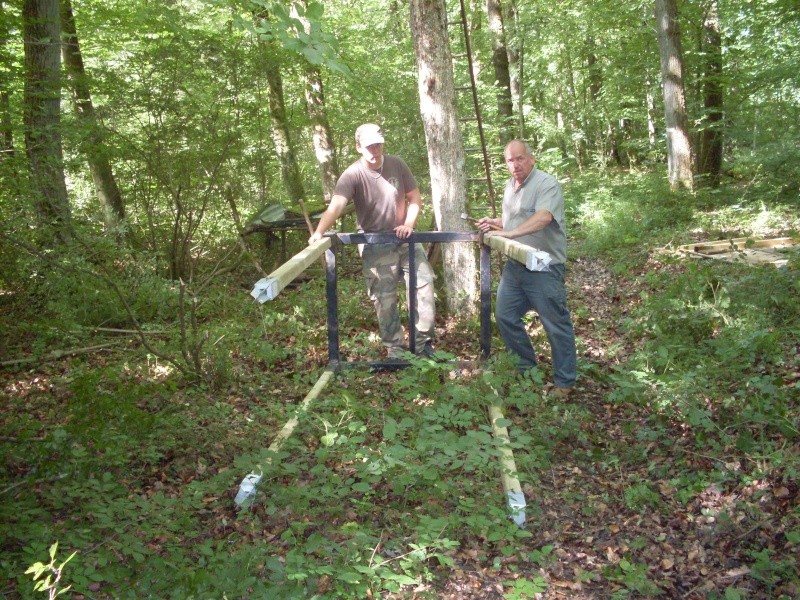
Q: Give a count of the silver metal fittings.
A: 4